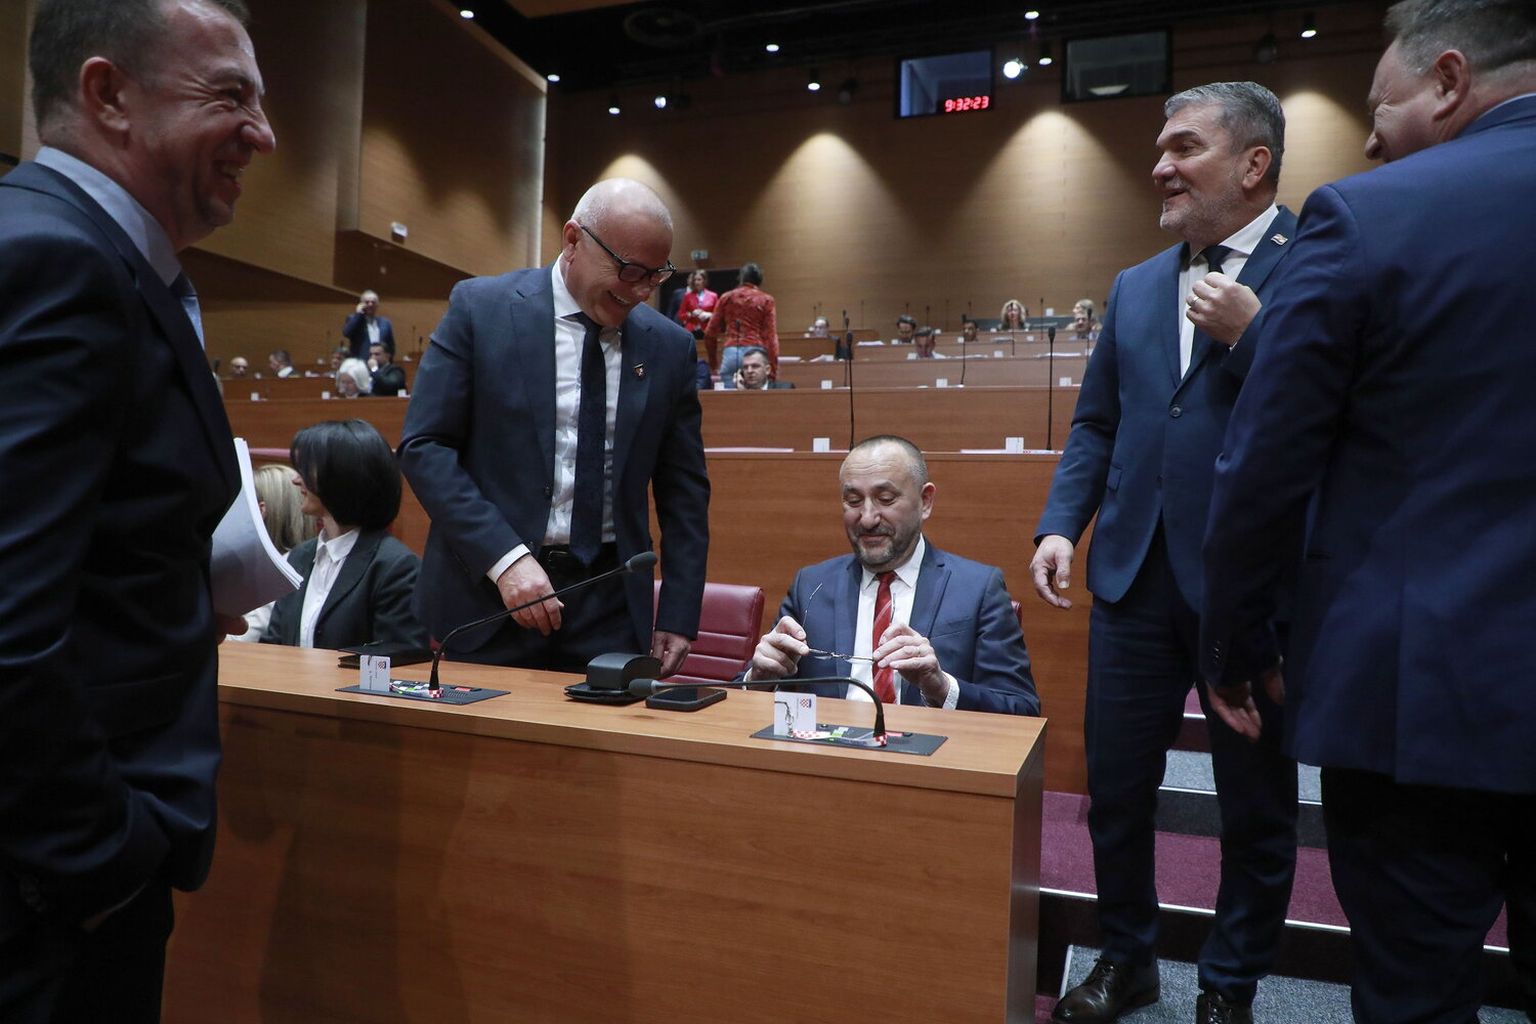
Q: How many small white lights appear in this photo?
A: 10